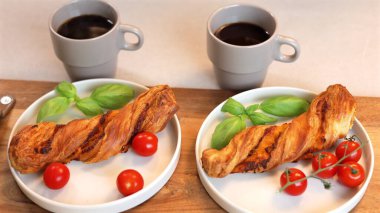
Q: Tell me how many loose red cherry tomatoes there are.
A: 3